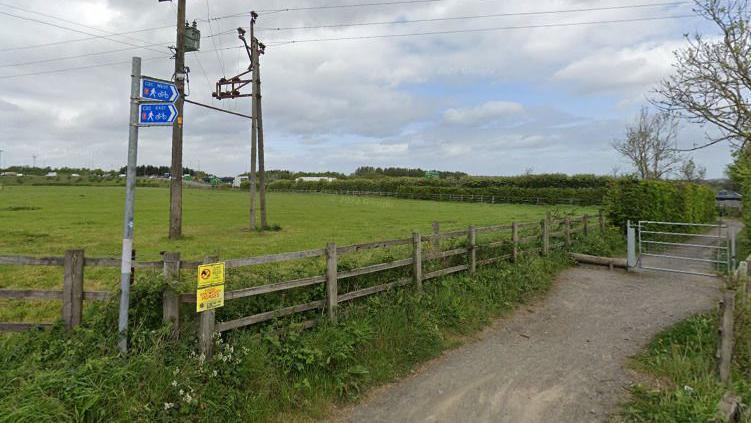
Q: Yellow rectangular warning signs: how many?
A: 2